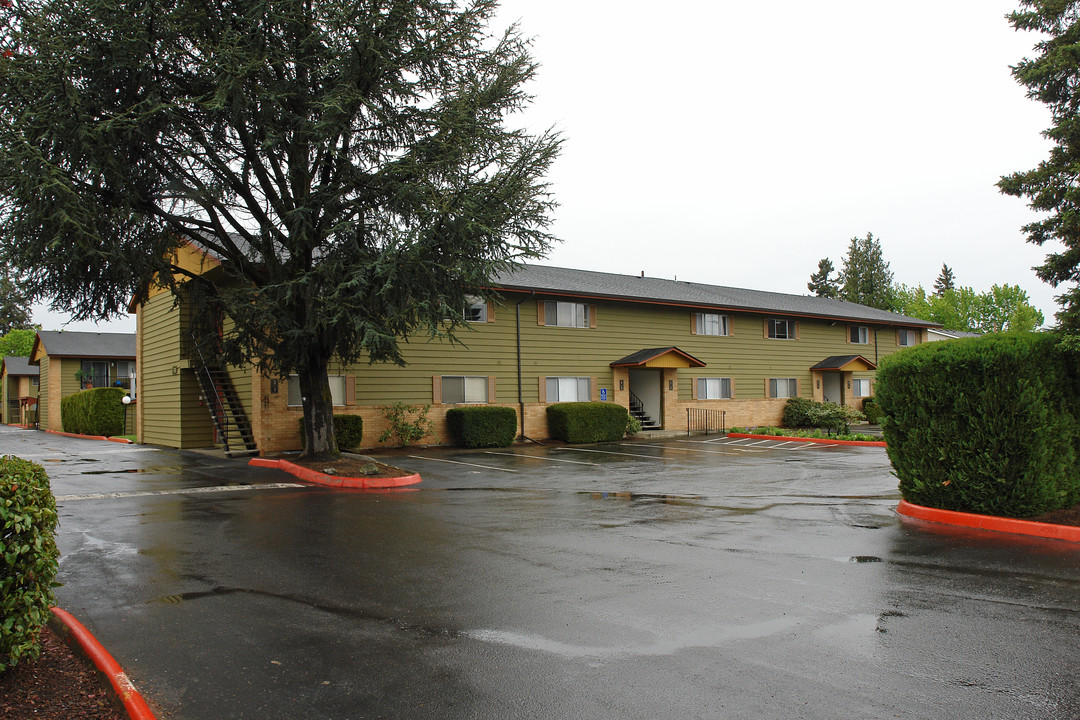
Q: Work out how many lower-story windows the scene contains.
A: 6